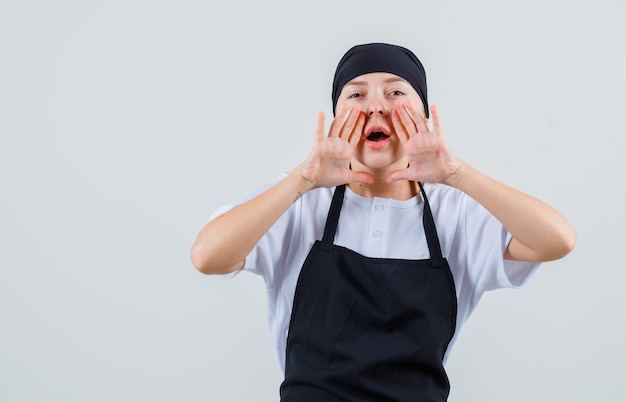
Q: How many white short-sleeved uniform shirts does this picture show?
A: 1